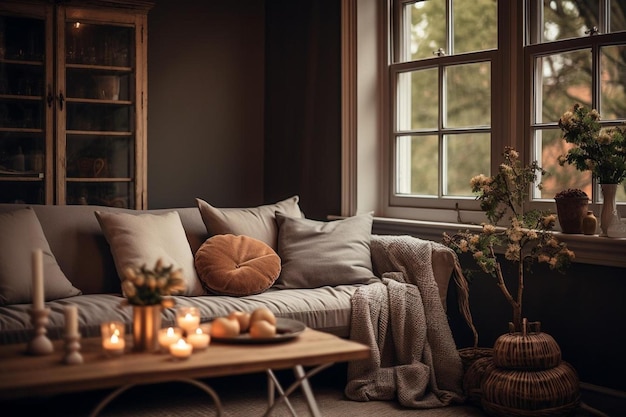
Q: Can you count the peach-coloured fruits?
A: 4